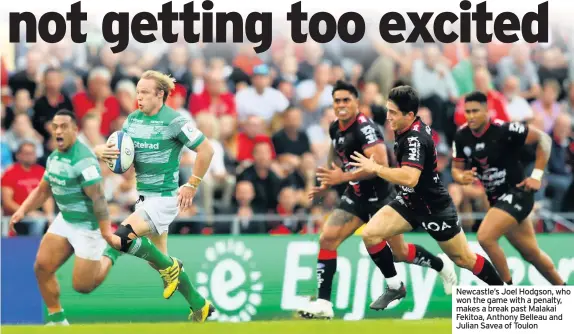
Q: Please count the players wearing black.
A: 3